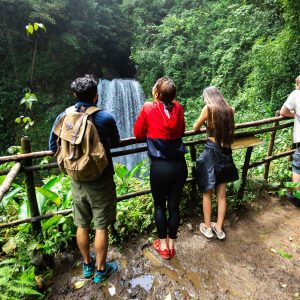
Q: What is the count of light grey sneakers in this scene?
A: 2